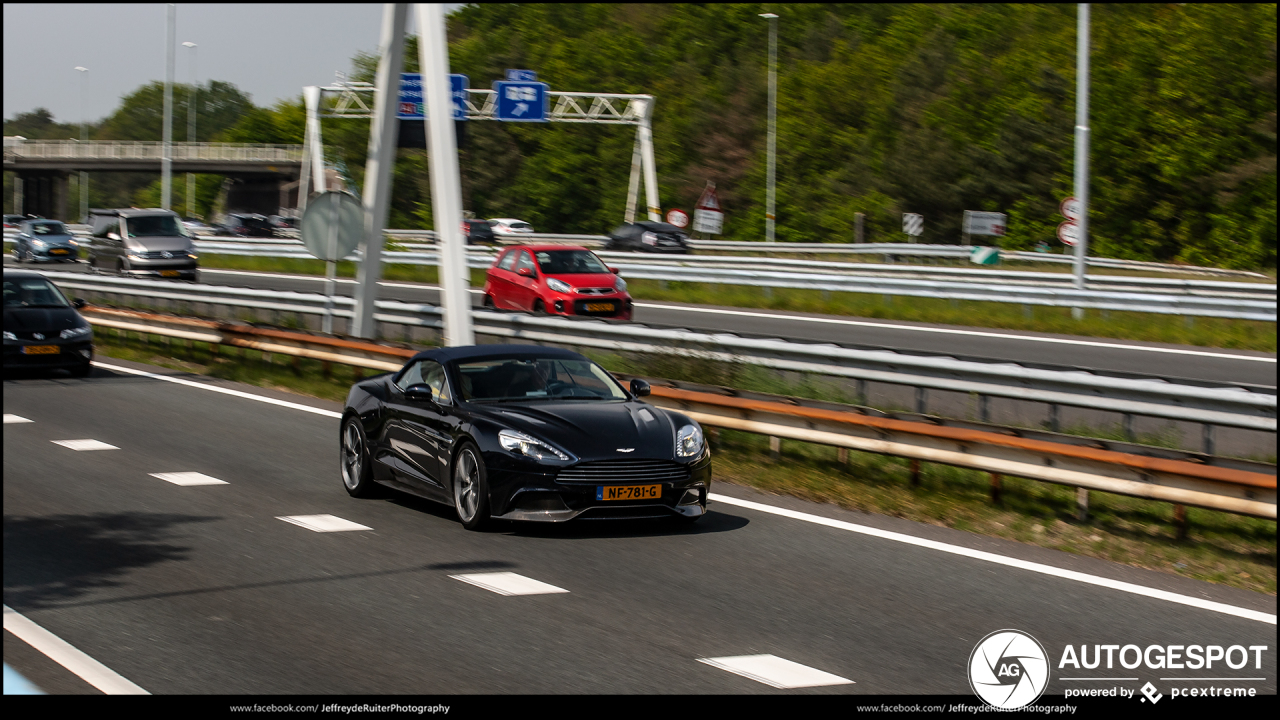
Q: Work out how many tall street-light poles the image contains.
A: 5